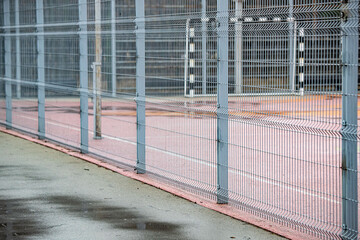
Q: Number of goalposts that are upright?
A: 2